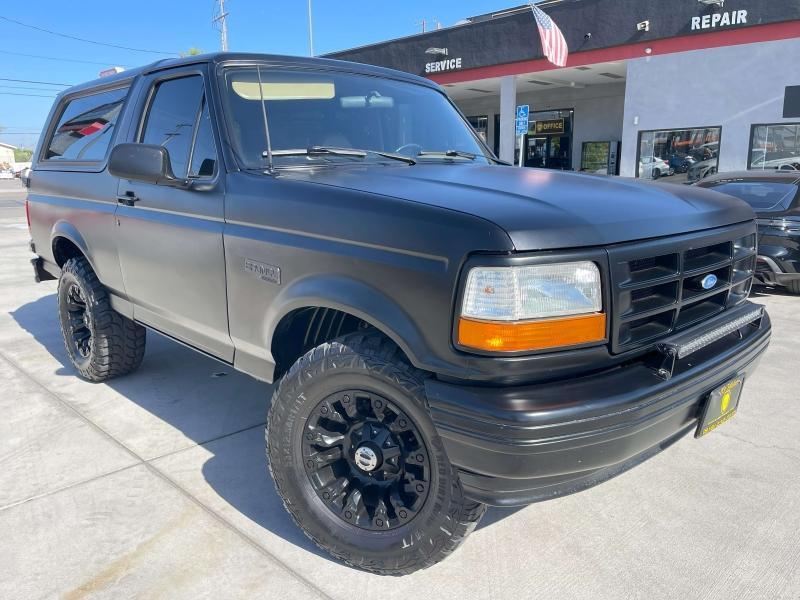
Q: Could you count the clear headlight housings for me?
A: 1